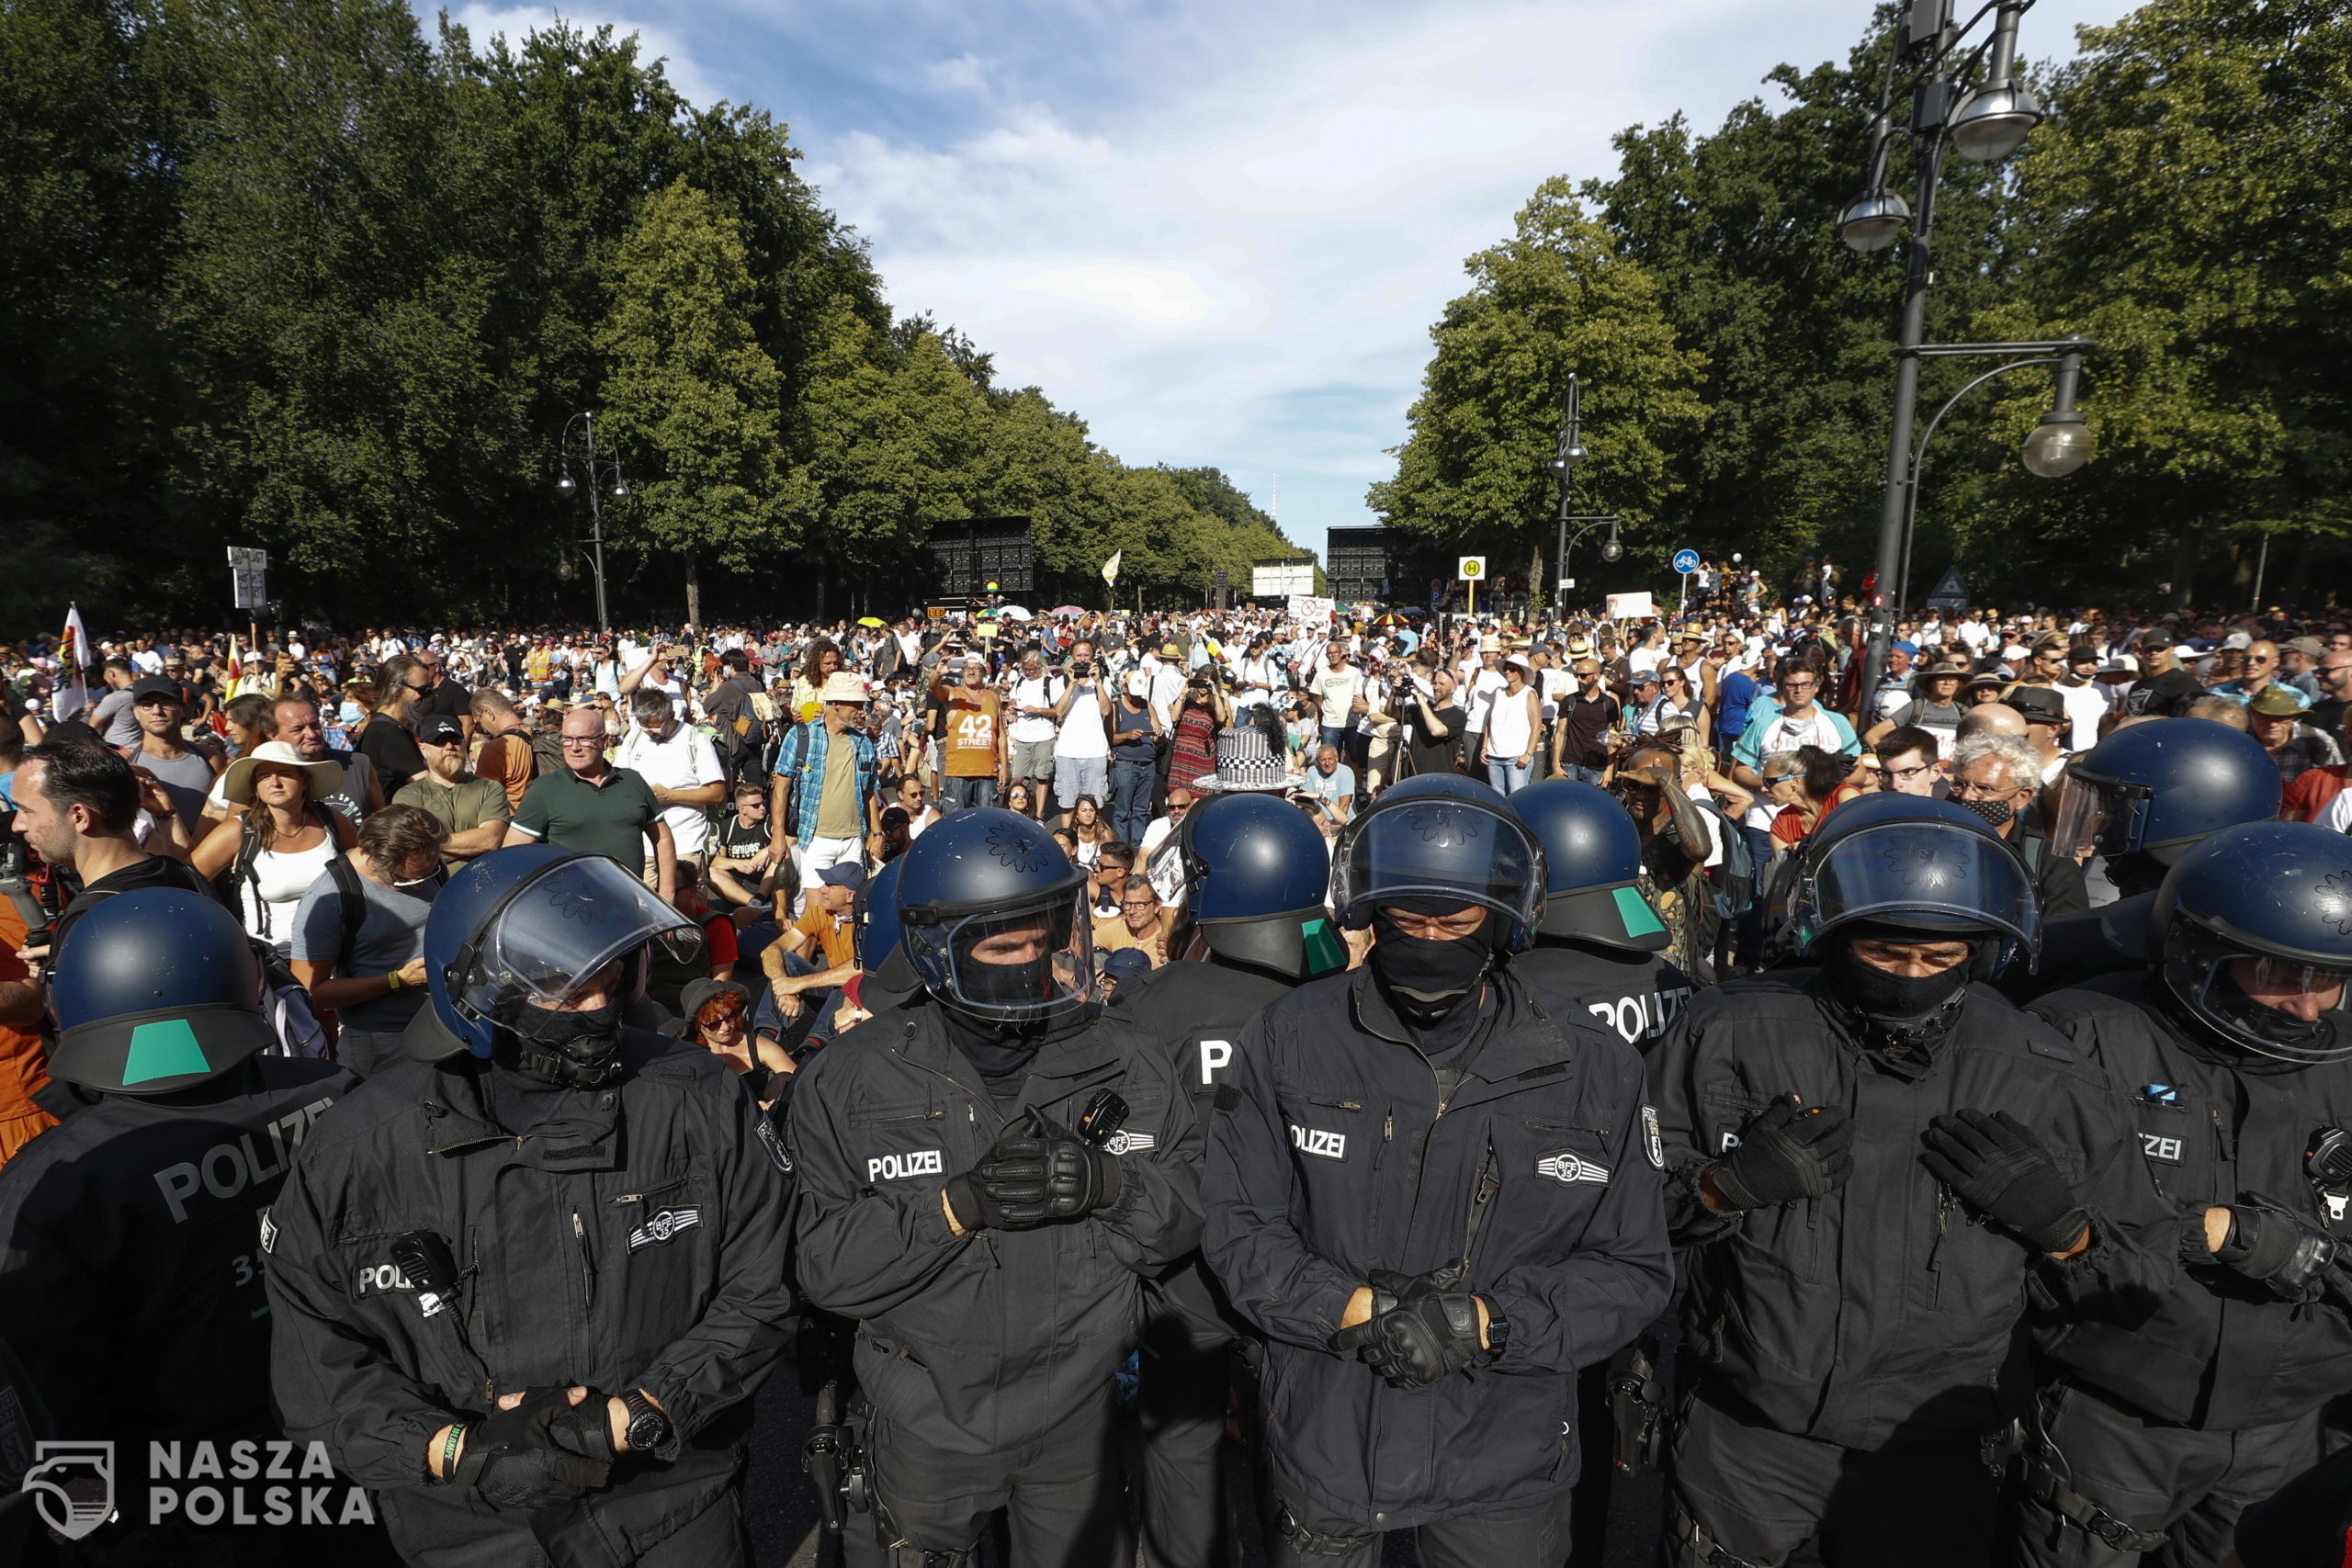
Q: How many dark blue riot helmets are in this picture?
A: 10